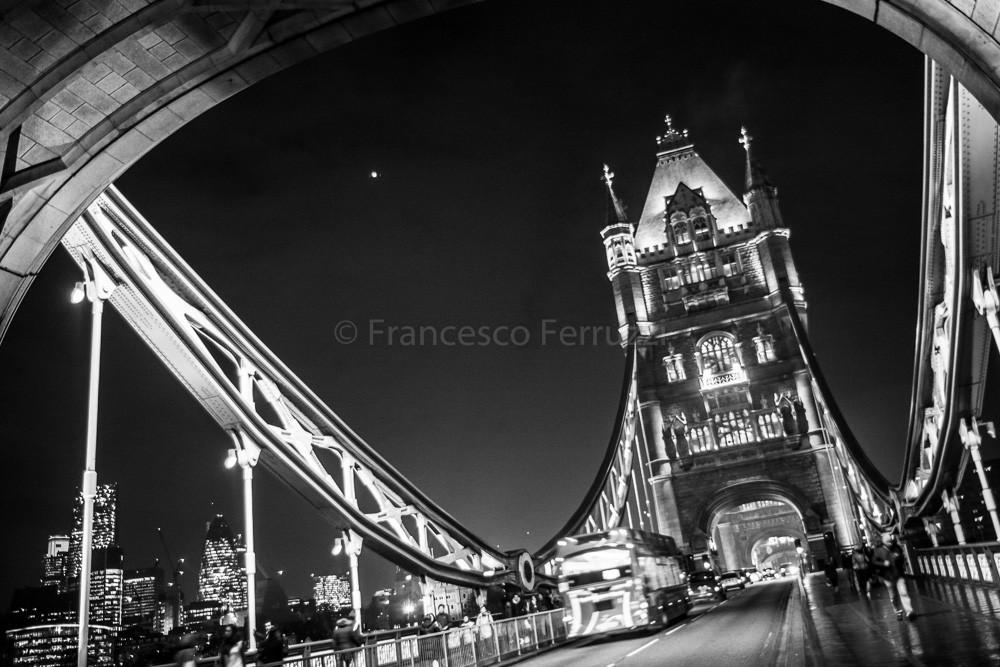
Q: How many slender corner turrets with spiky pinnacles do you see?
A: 2